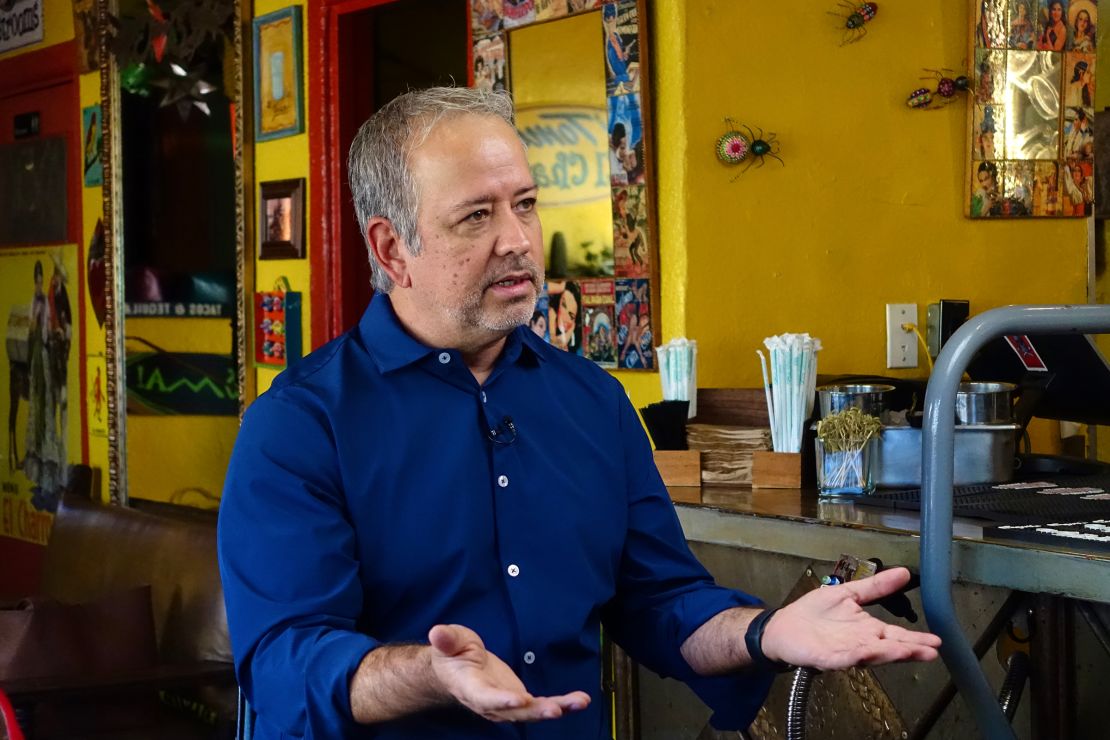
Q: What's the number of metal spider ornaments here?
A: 3